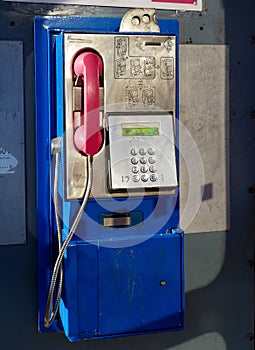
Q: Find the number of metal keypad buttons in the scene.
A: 12